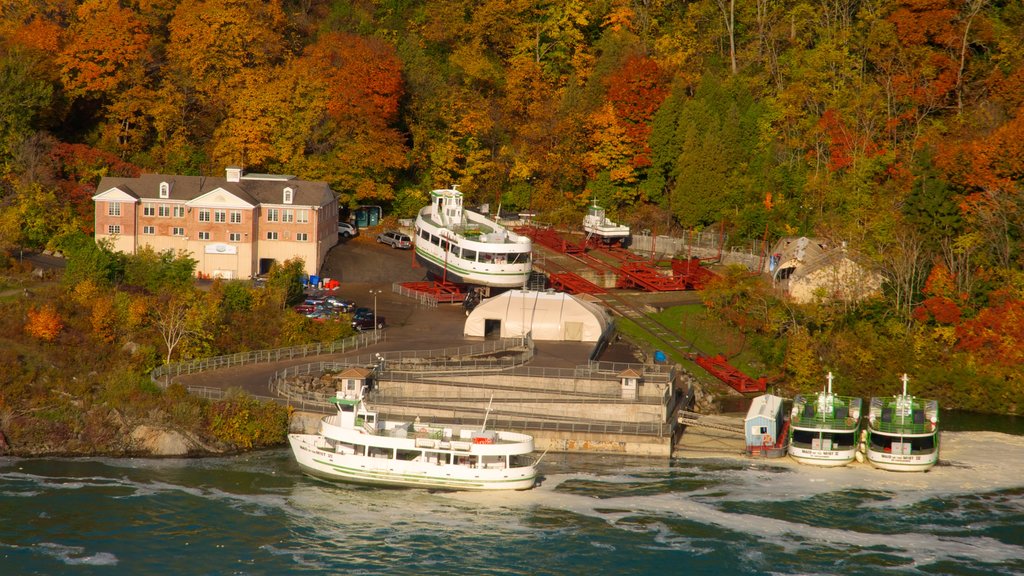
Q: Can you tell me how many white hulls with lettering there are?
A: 3